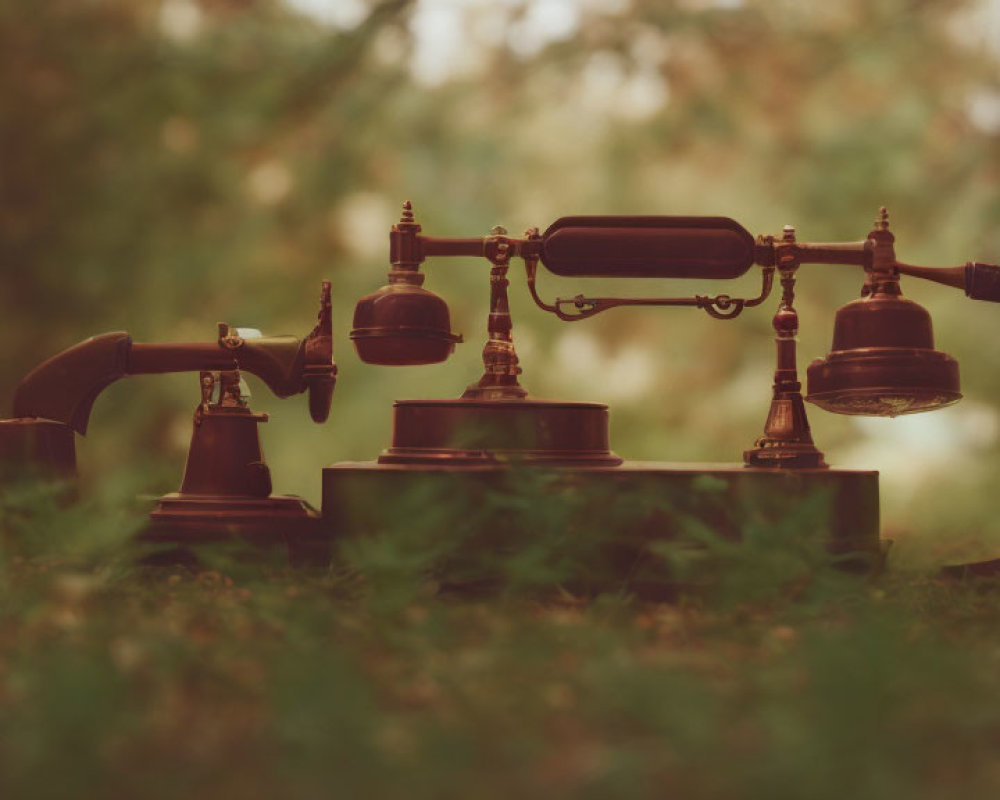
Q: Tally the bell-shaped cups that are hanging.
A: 2